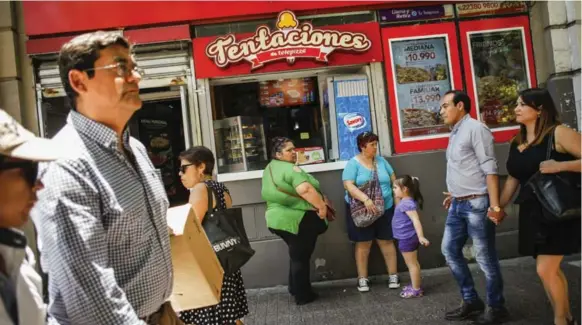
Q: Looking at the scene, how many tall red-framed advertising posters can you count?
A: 2